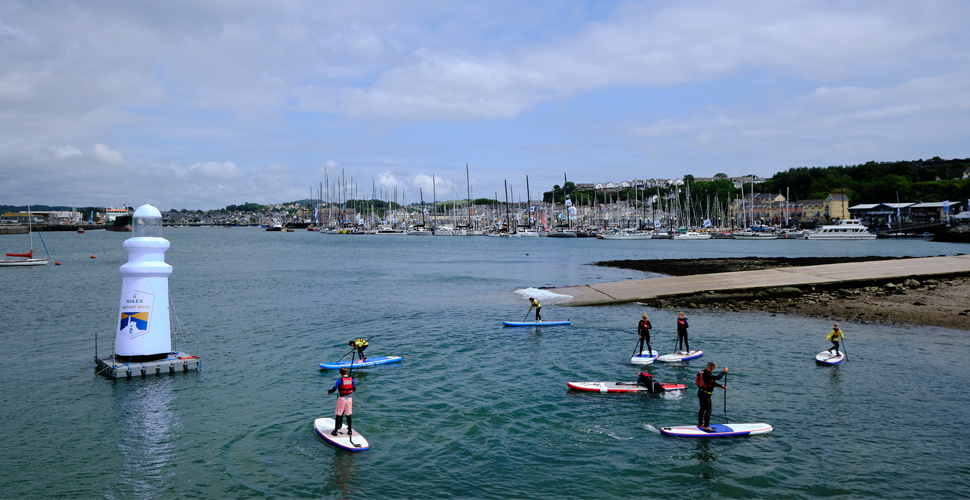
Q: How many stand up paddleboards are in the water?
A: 8